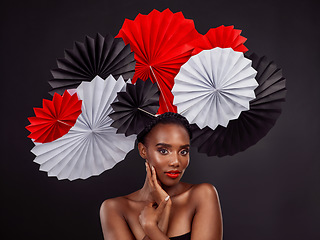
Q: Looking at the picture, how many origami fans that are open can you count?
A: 8